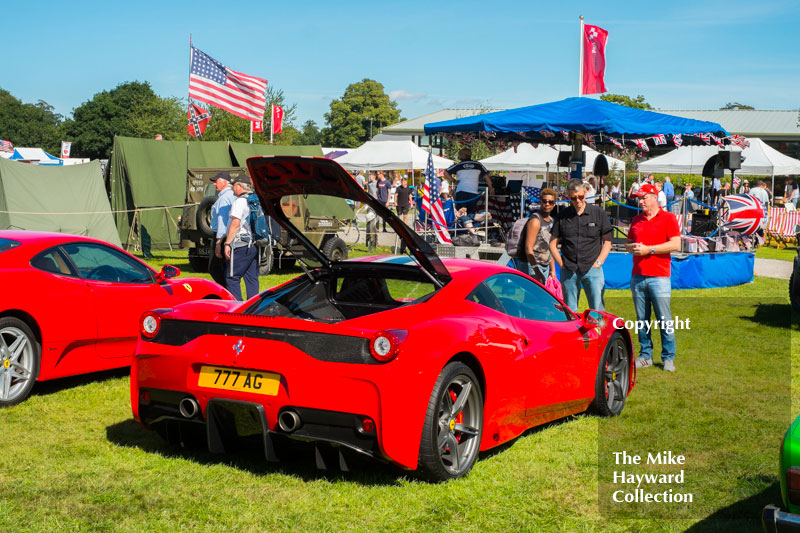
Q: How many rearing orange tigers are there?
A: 0